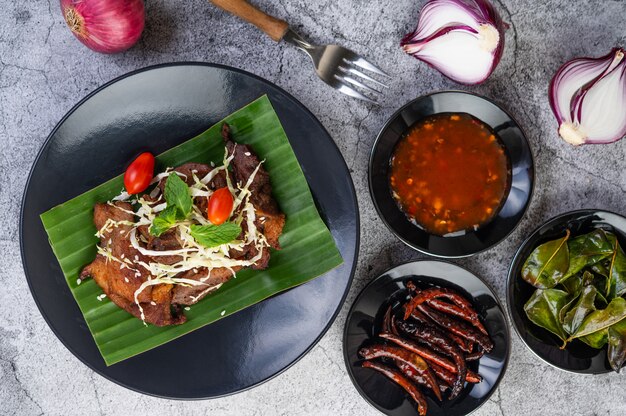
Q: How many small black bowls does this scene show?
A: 3